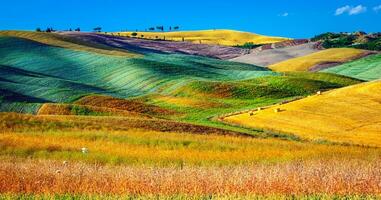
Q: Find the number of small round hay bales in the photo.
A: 4